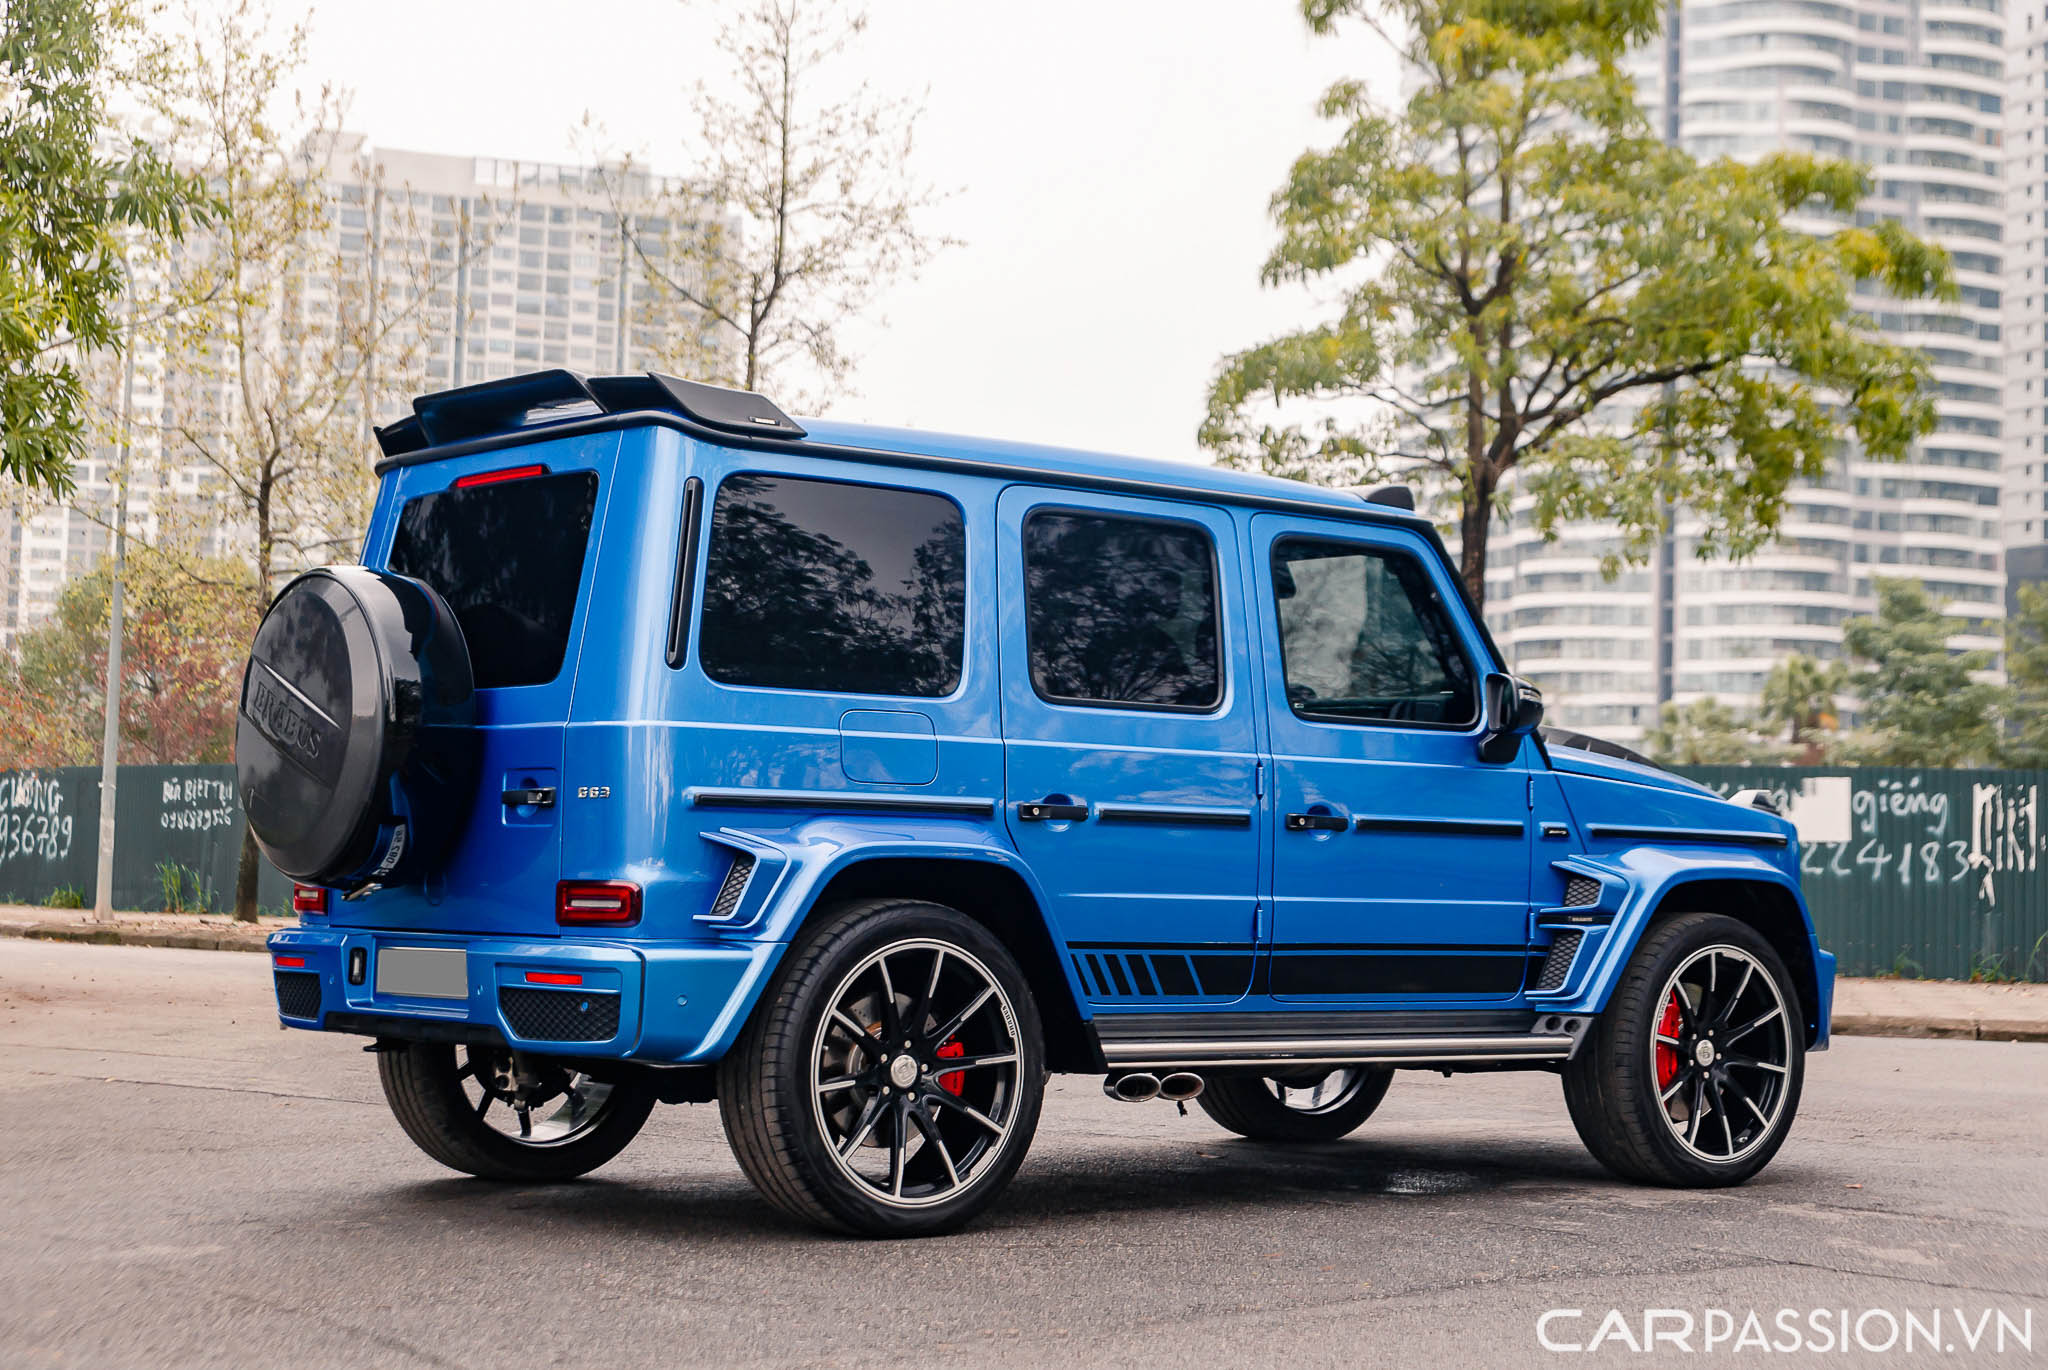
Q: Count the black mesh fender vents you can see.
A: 3